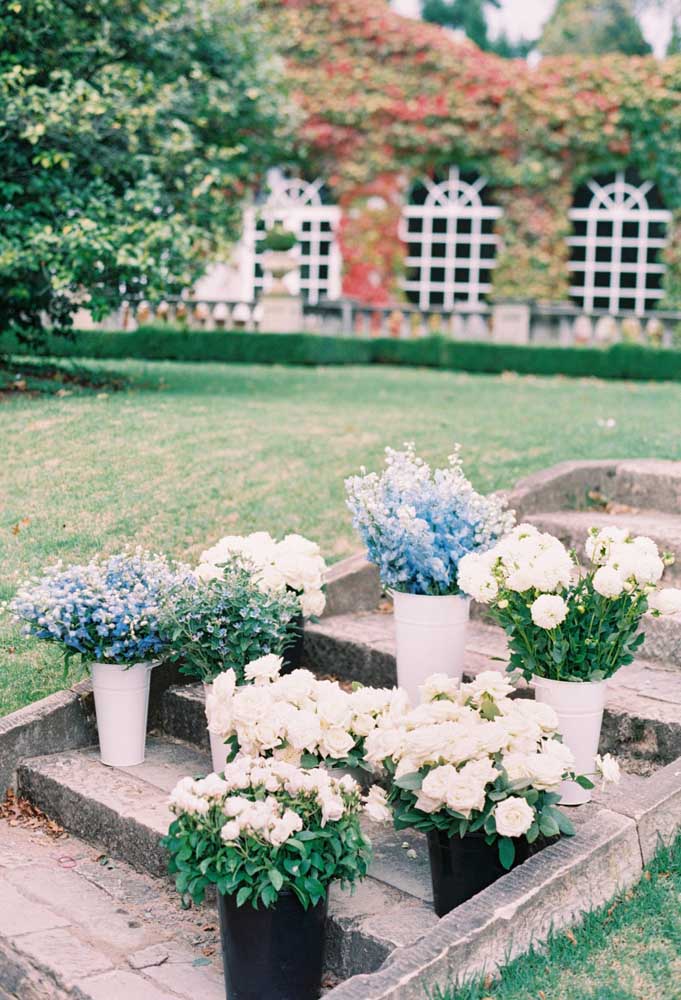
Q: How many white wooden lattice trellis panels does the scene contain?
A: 3